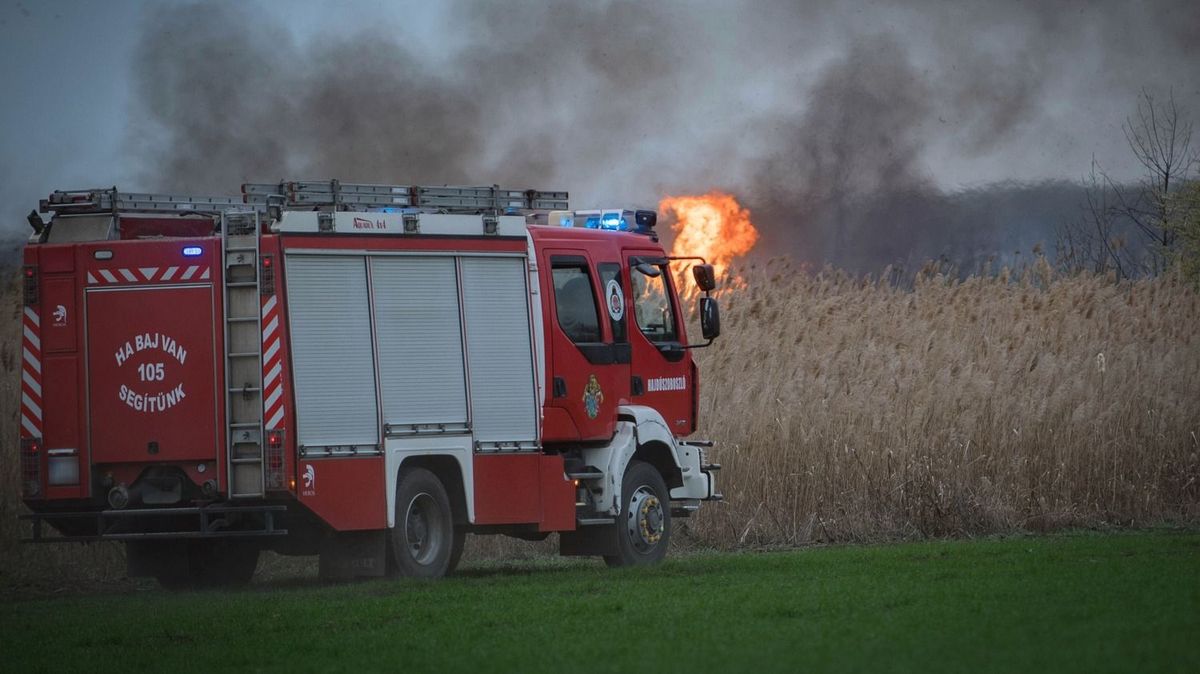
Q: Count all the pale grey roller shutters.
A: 3